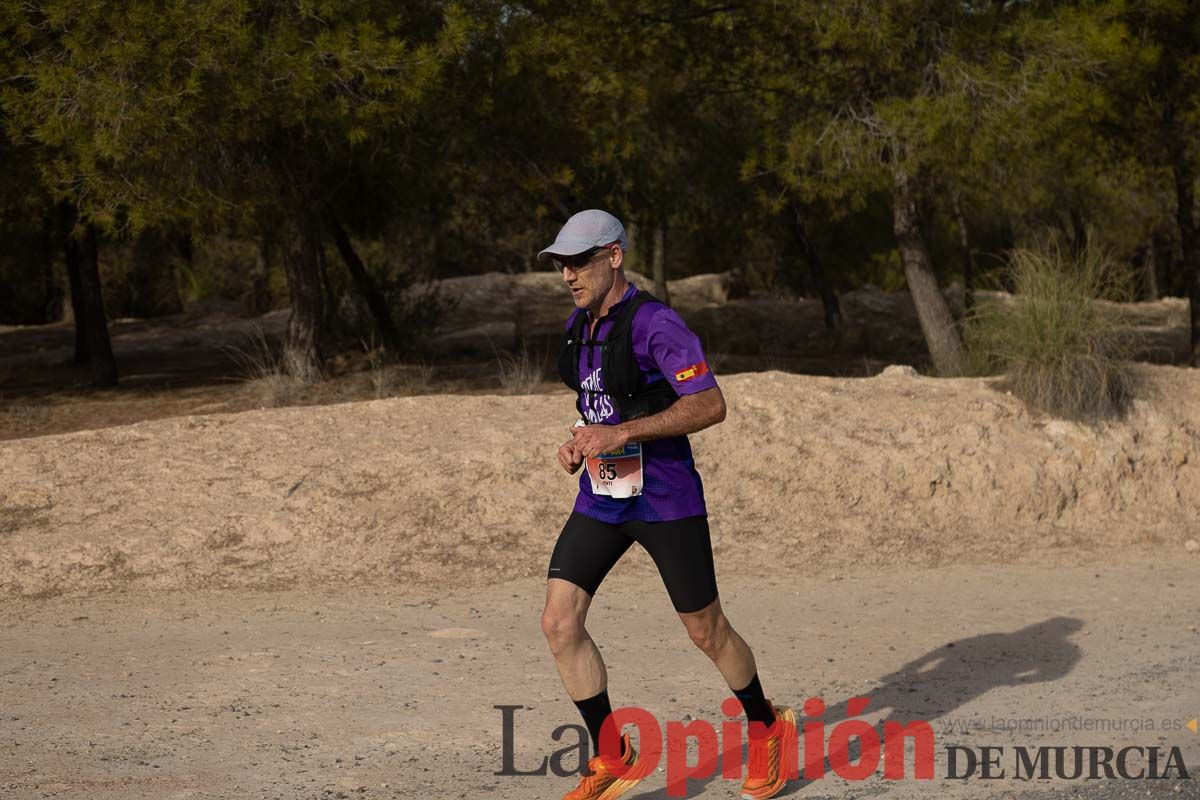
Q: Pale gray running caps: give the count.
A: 1